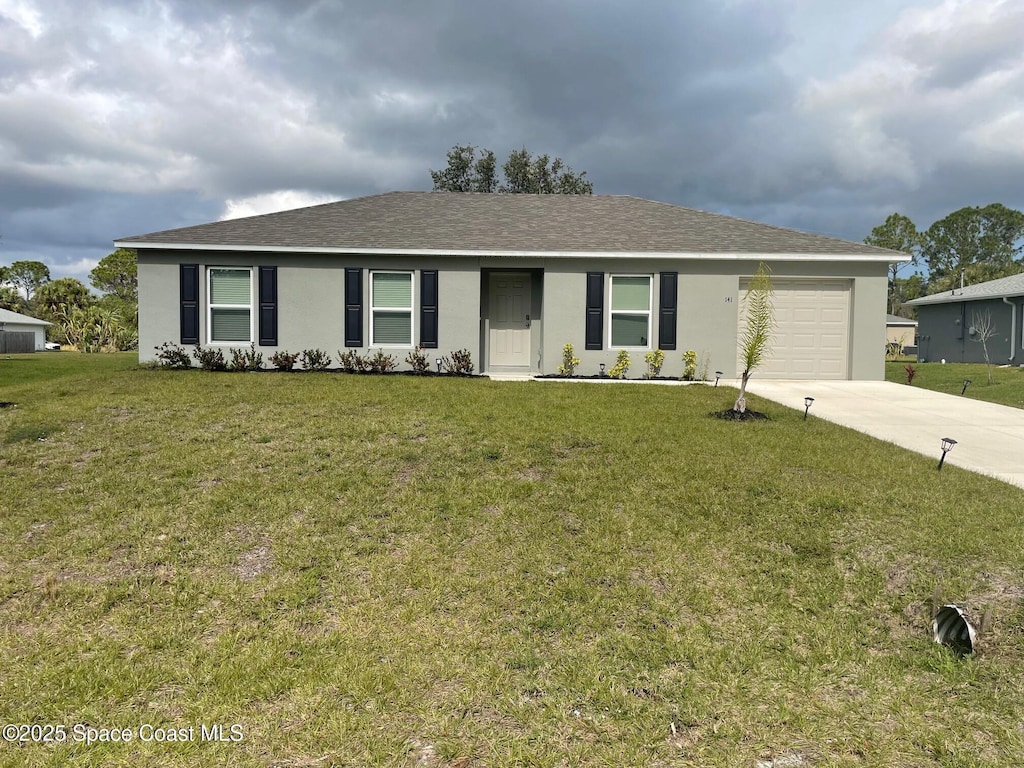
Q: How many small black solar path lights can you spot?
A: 6